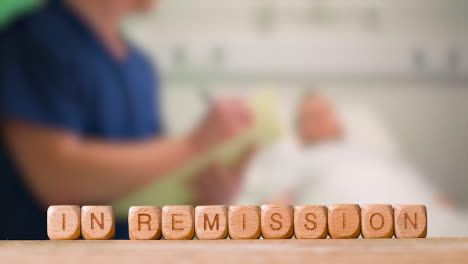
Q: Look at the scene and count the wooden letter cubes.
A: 11